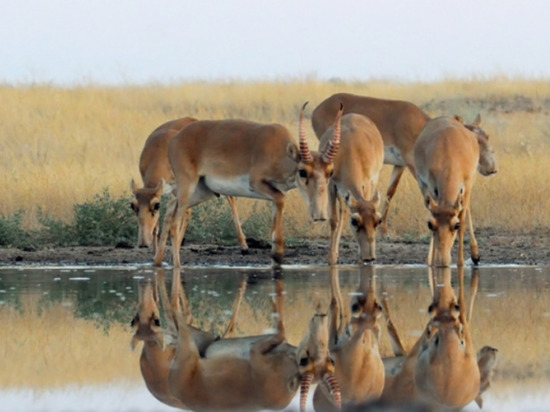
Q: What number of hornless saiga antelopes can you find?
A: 4